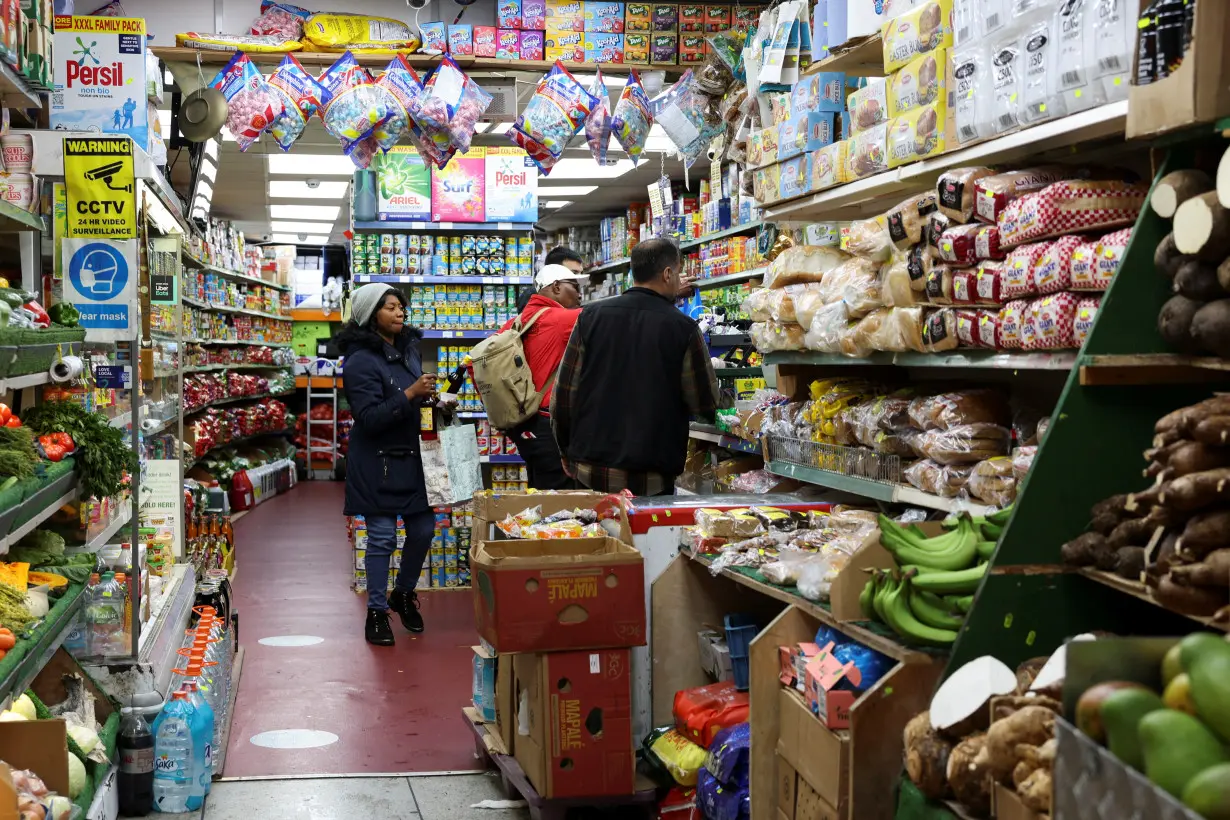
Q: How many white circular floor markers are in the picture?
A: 2